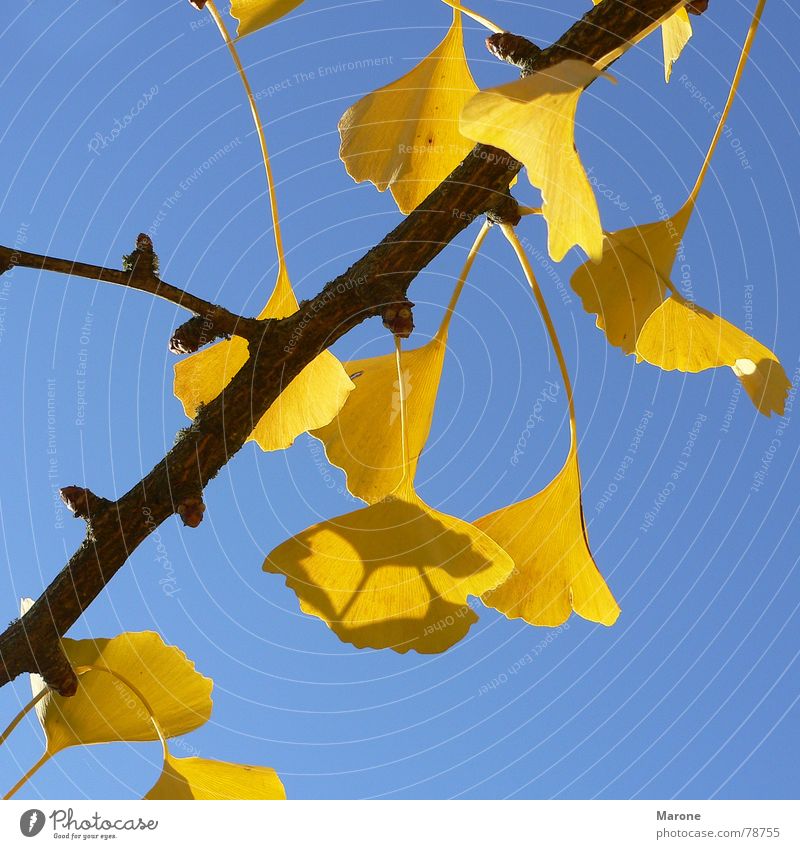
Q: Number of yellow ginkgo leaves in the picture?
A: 12